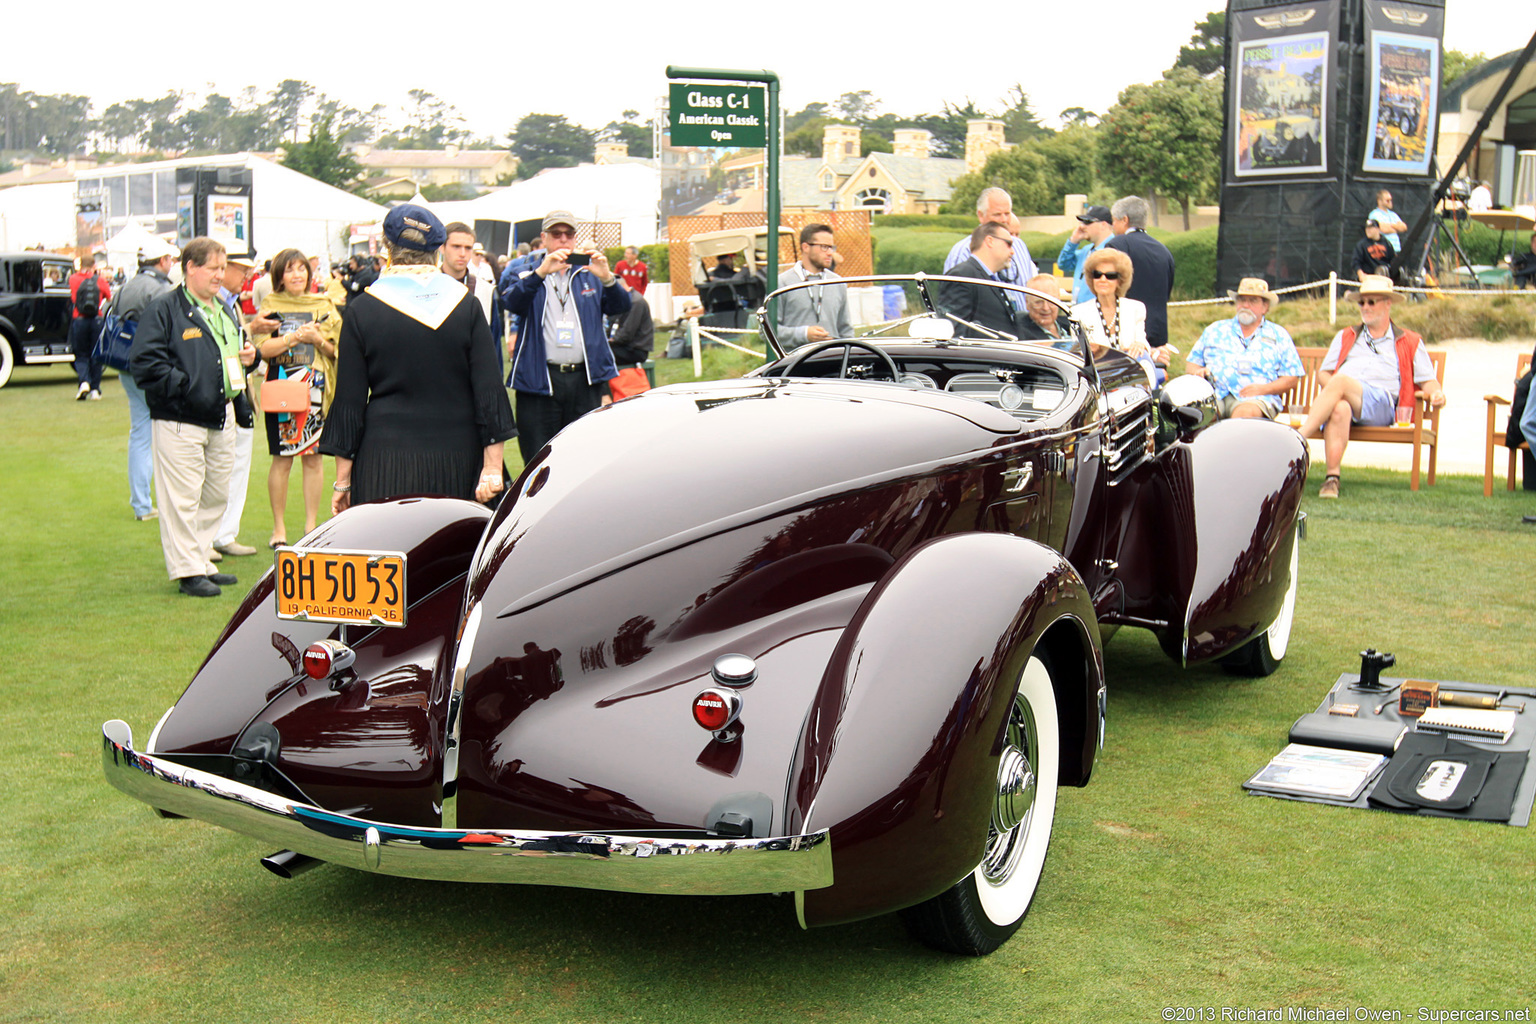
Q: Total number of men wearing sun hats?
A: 2